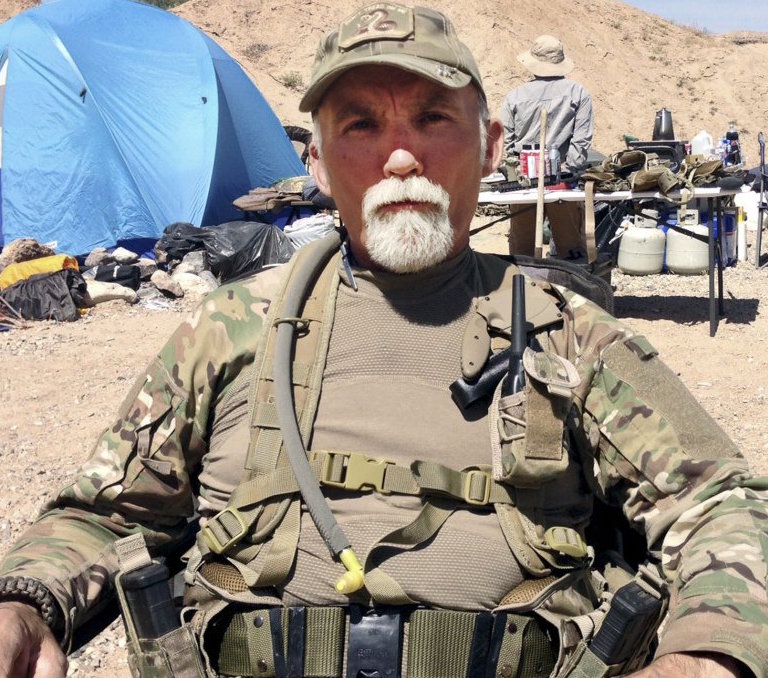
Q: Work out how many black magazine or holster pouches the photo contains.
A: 2